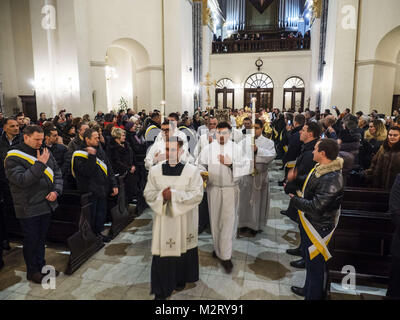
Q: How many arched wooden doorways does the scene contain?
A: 3